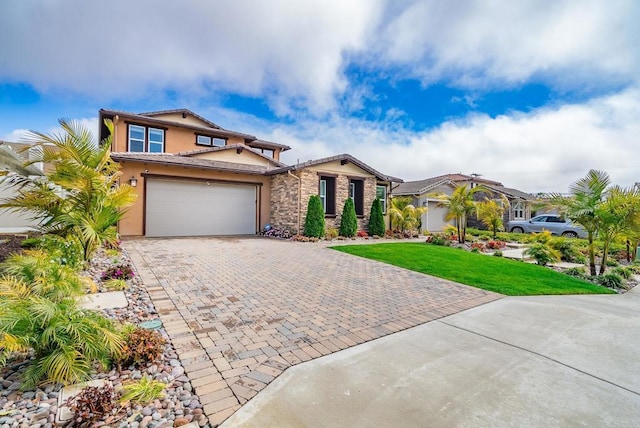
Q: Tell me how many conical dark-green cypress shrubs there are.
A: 3